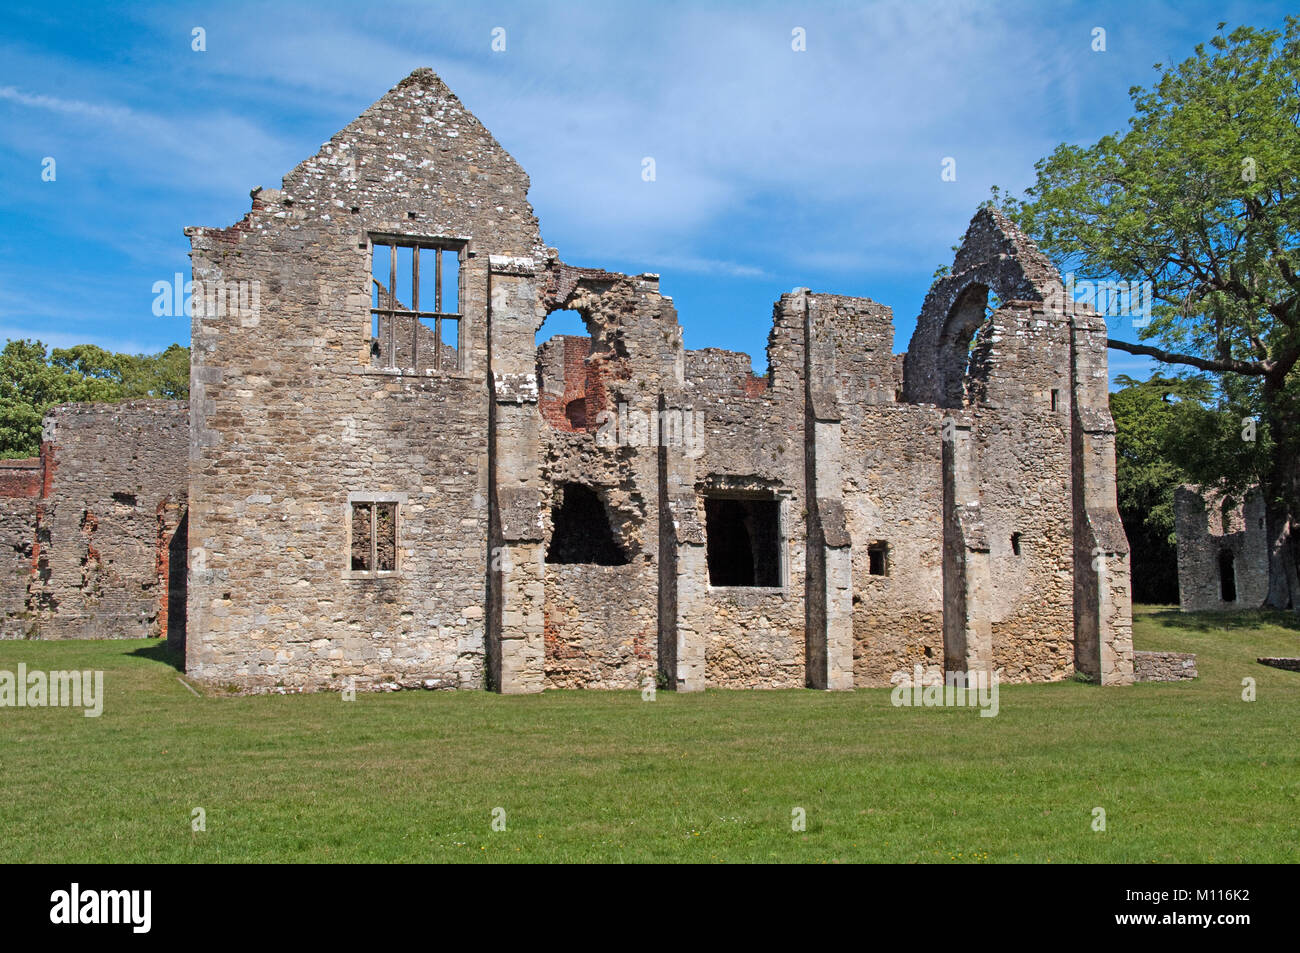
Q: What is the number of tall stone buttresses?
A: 5